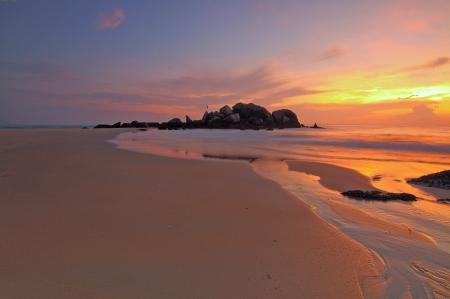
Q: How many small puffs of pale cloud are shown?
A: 1